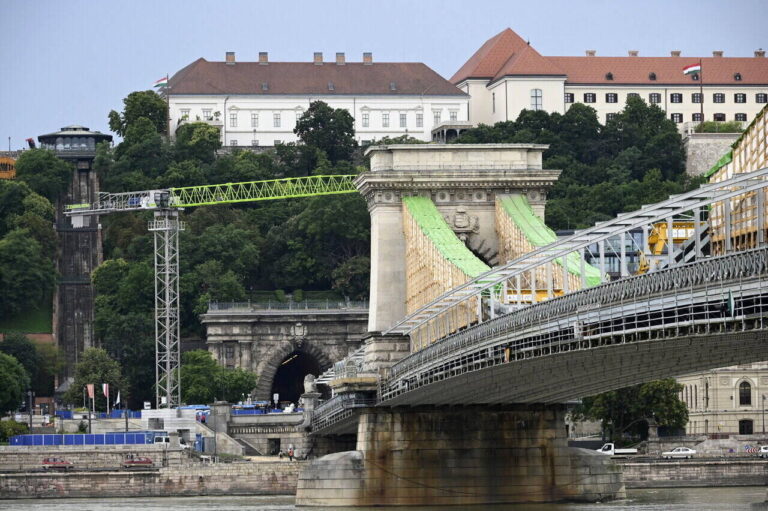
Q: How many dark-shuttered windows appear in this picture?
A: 15